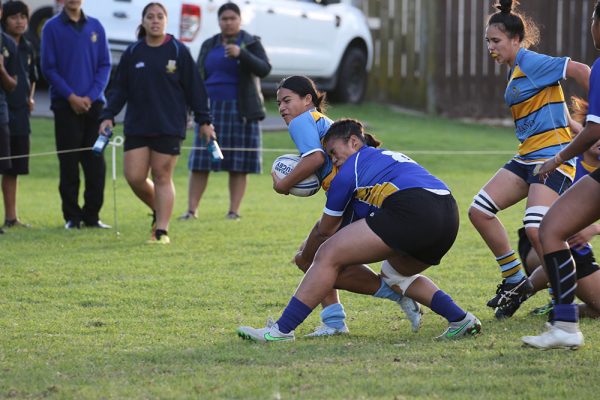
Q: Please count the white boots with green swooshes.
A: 2